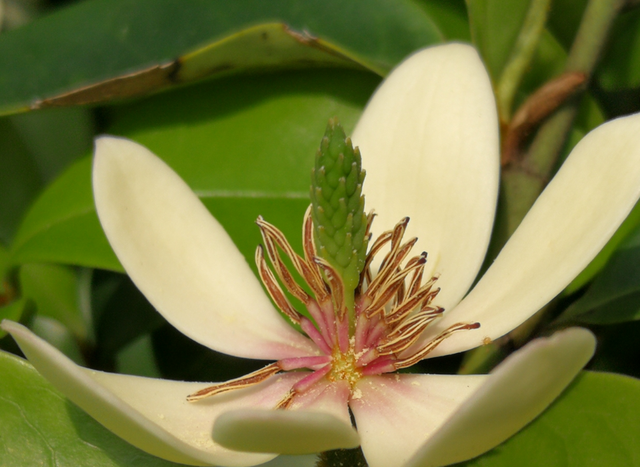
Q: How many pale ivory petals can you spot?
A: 6